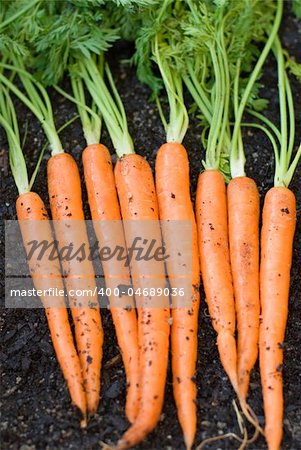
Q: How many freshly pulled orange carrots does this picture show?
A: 8